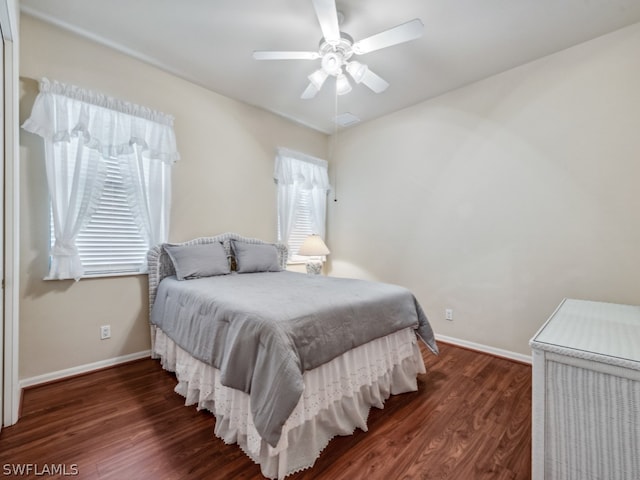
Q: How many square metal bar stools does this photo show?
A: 0